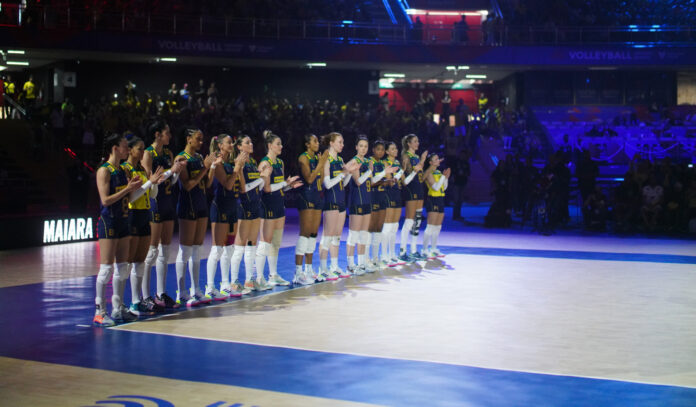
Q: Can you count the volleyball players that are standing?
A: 14